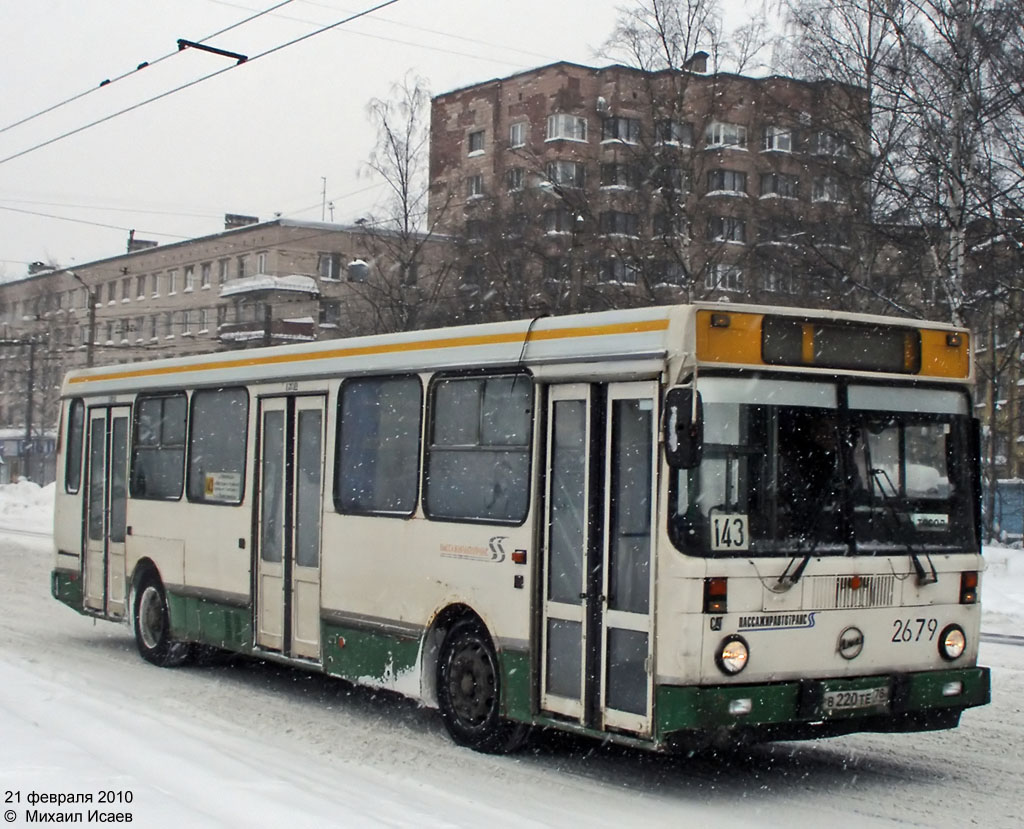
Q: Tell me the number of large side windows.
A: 4